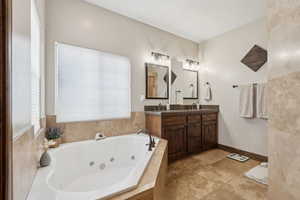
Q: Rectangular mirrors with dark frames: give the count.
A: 2